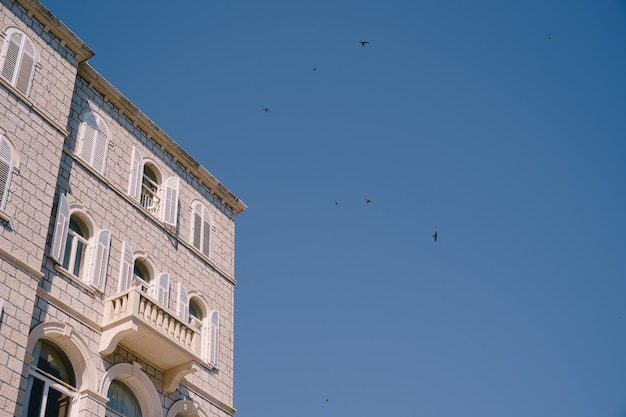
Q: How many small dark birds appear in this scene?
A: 8